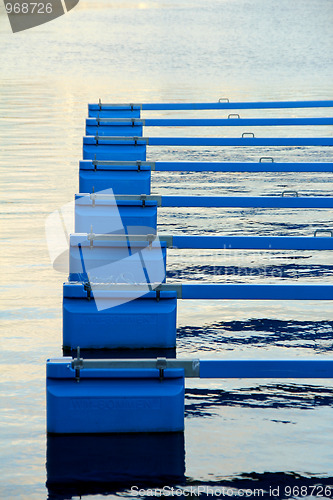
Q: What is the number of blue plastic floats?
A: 8